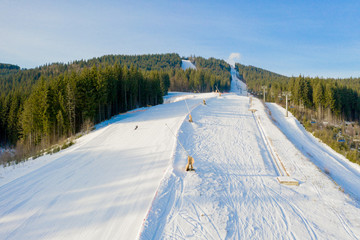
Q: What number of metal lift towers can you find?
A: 2